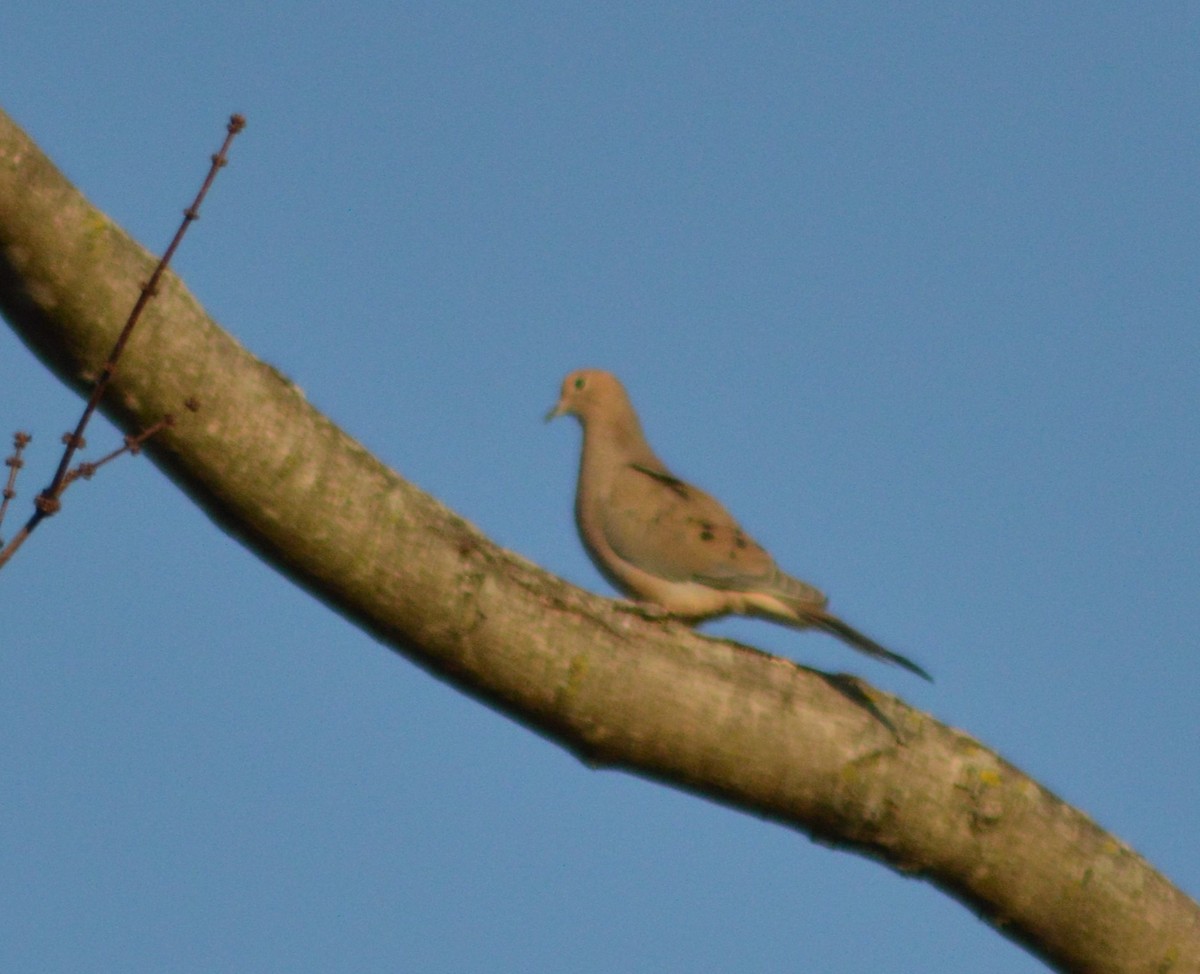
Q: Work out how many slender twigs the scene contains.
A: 3